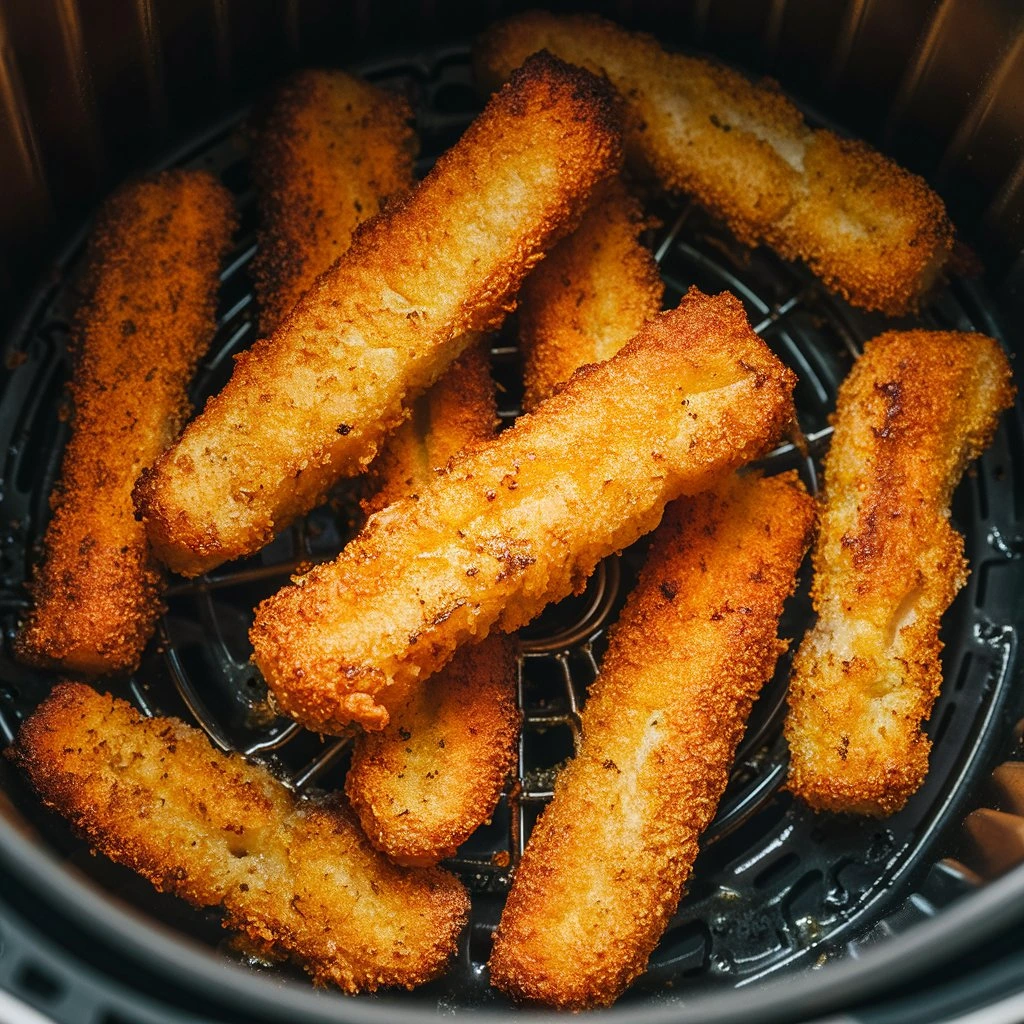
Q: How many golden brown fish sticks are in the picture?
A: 10